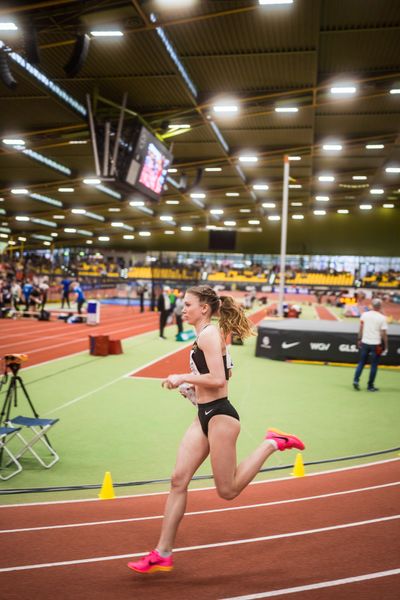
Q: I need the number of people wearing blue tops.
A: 3